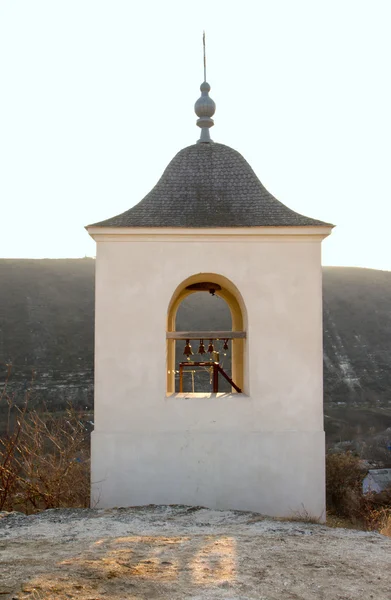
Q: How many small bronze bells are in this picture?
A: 4